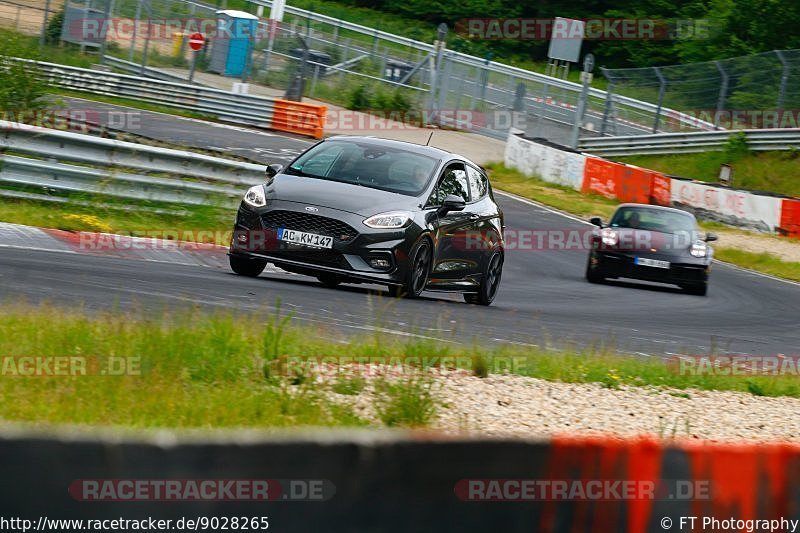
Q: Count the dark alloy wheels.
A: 2